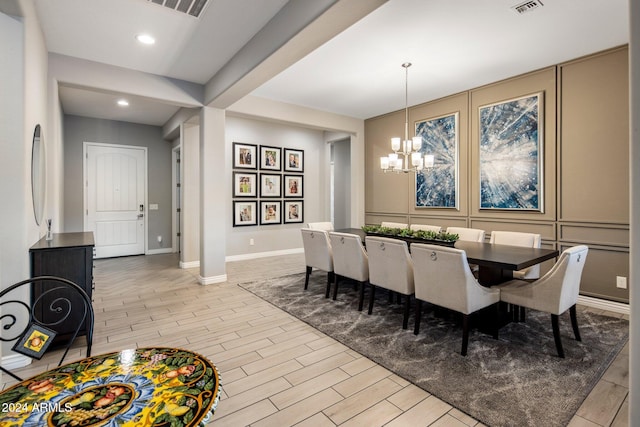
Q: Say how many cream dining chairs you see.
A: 10